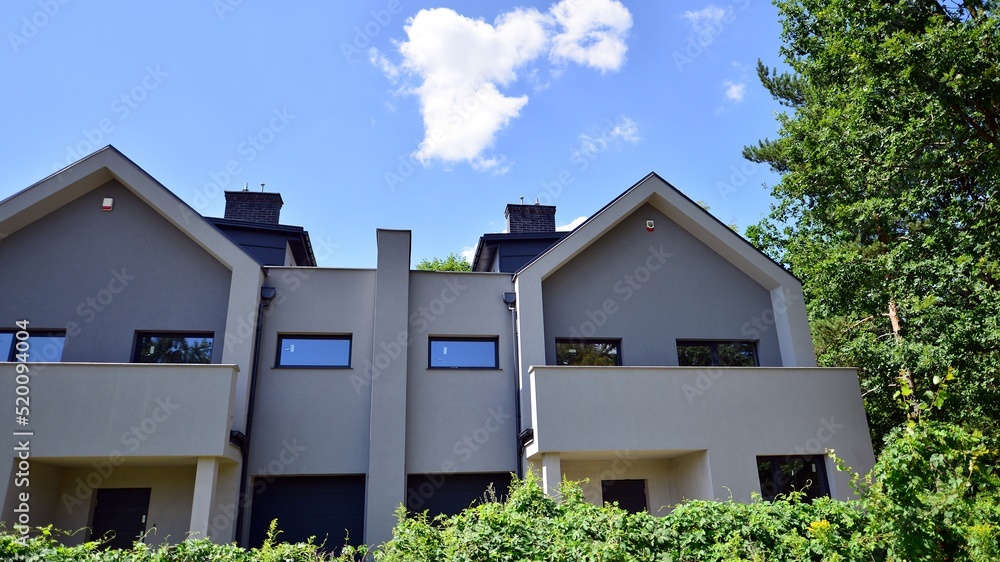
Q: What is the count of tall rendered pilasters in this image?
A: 1